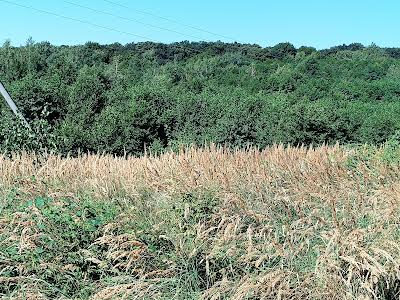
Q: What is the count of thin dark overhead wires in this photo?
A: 3